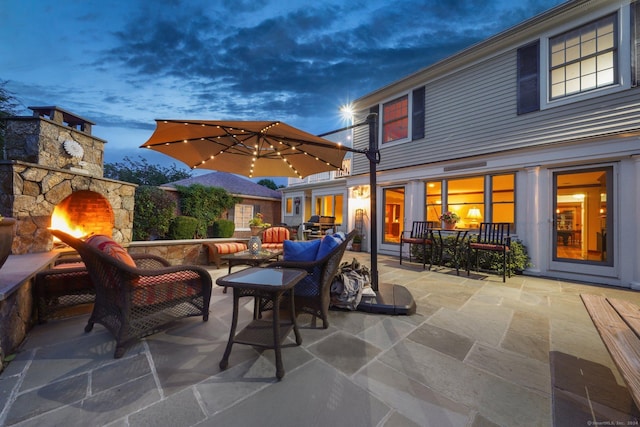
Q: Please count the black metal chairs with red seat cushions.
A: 2